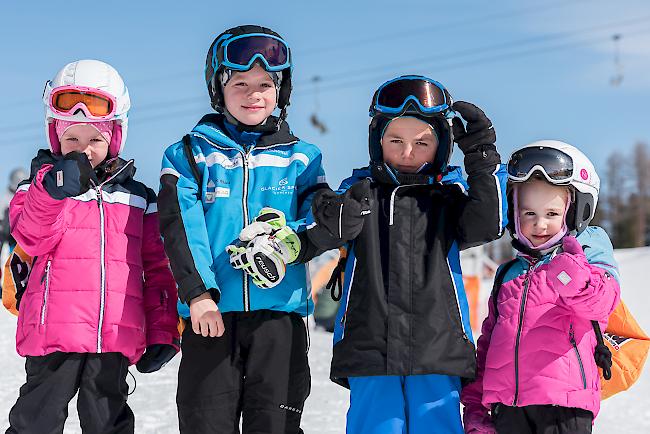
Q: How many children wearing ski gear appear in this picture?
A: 4